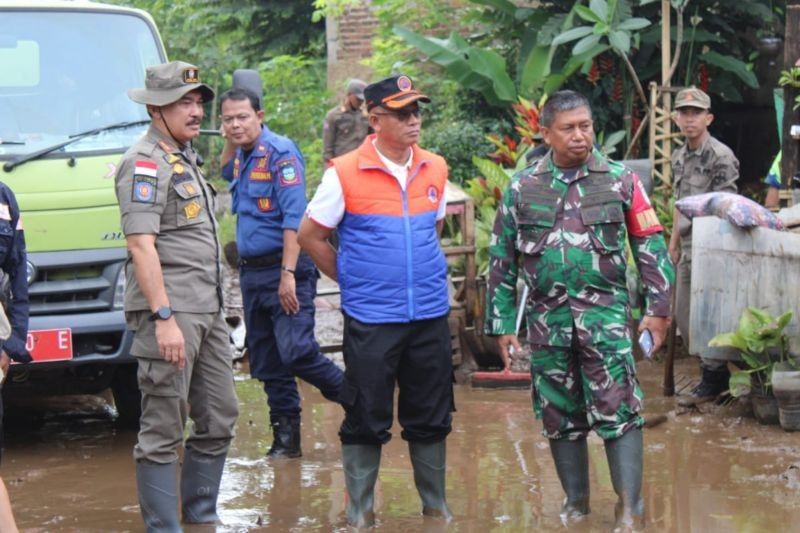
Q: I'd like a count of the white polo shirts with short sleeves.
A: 1